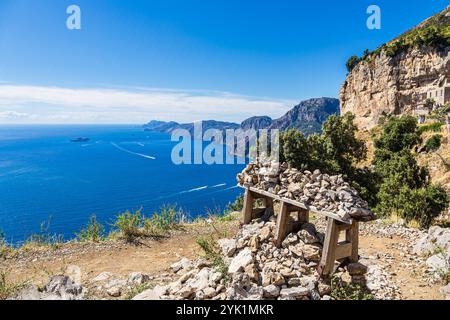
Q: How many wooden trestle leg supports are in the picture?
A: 3